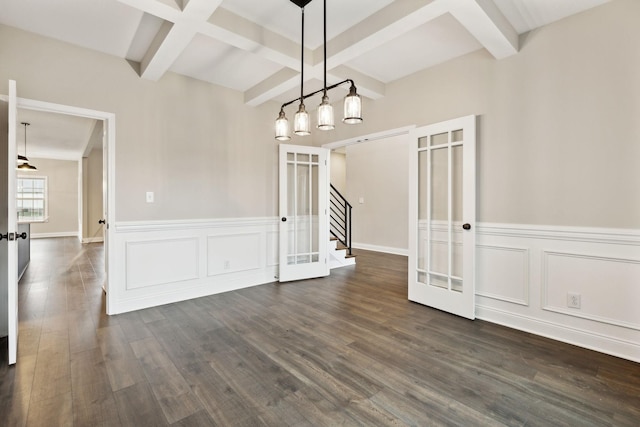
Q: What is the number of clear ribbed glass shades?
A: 4